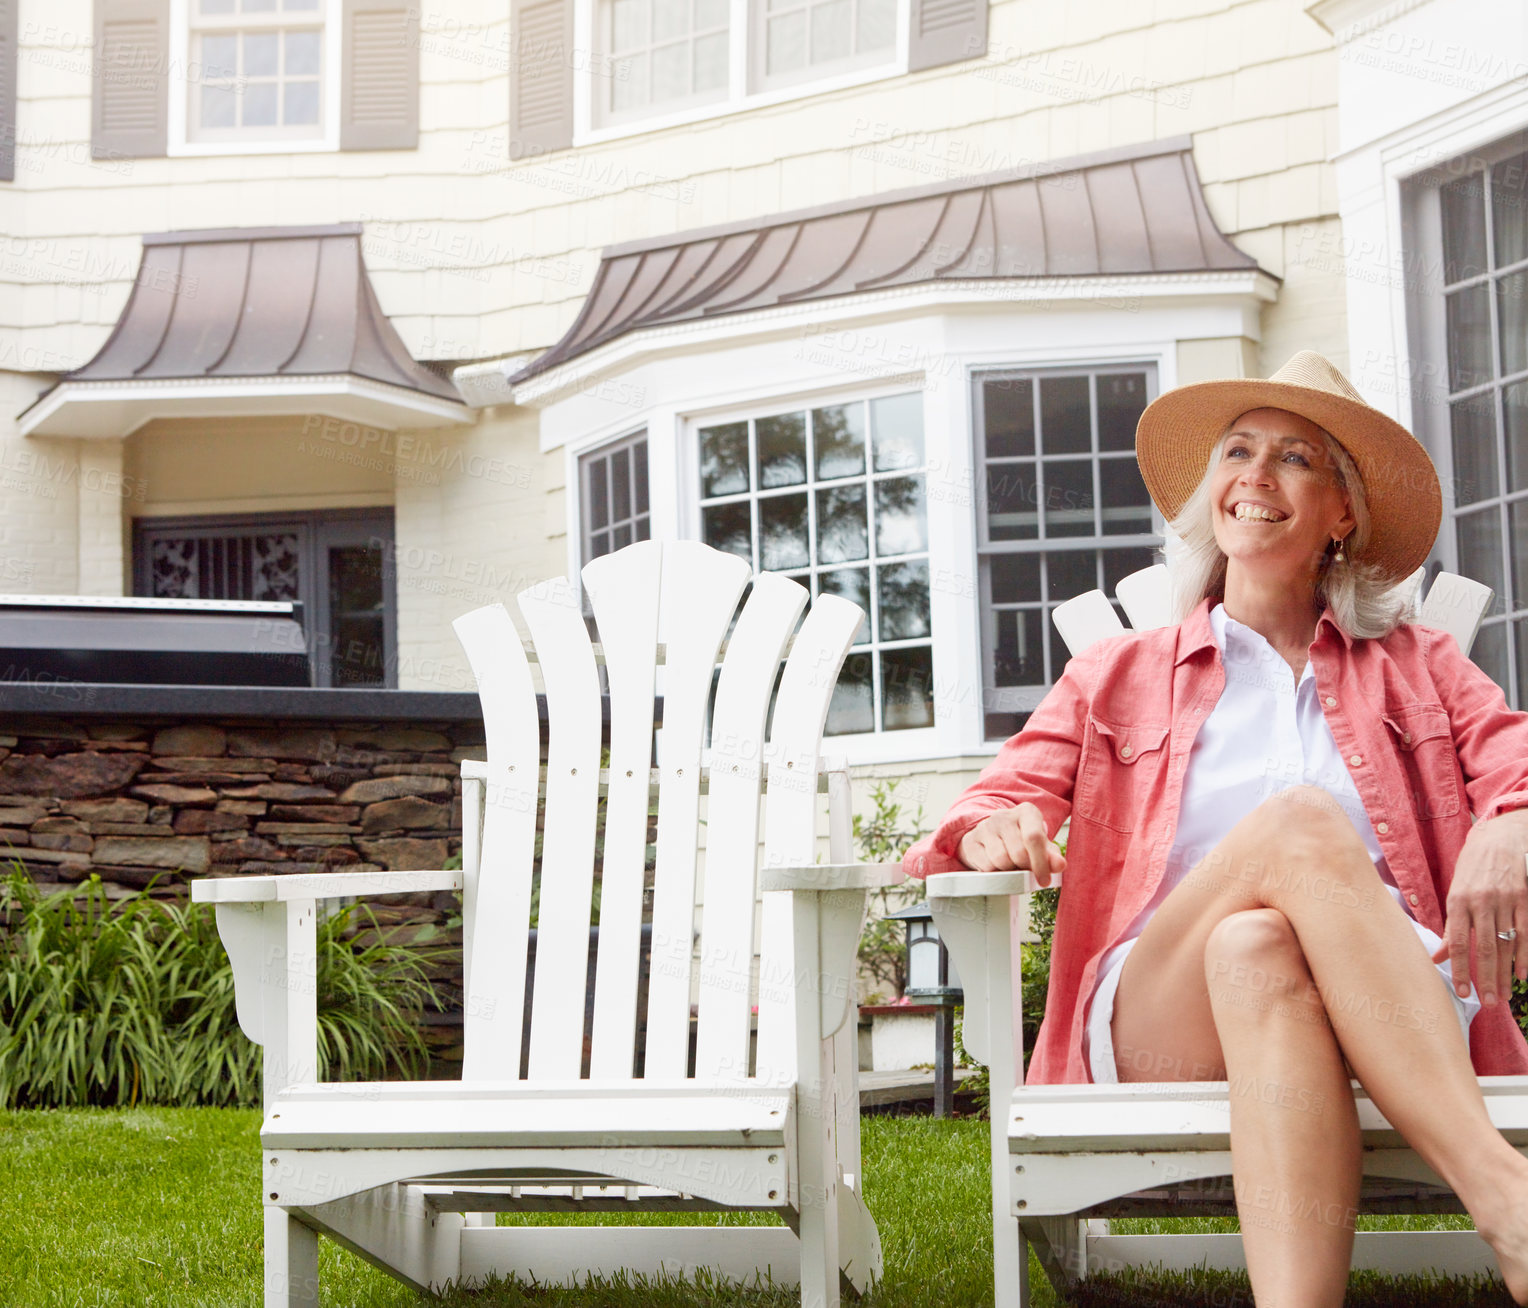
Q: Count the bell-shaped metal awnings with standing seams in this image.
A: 2